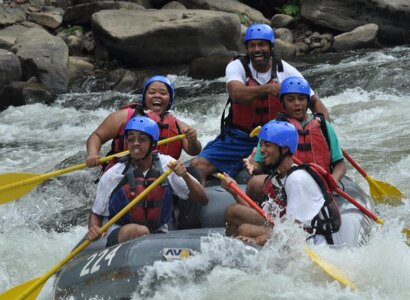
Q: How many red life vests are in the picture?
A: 5